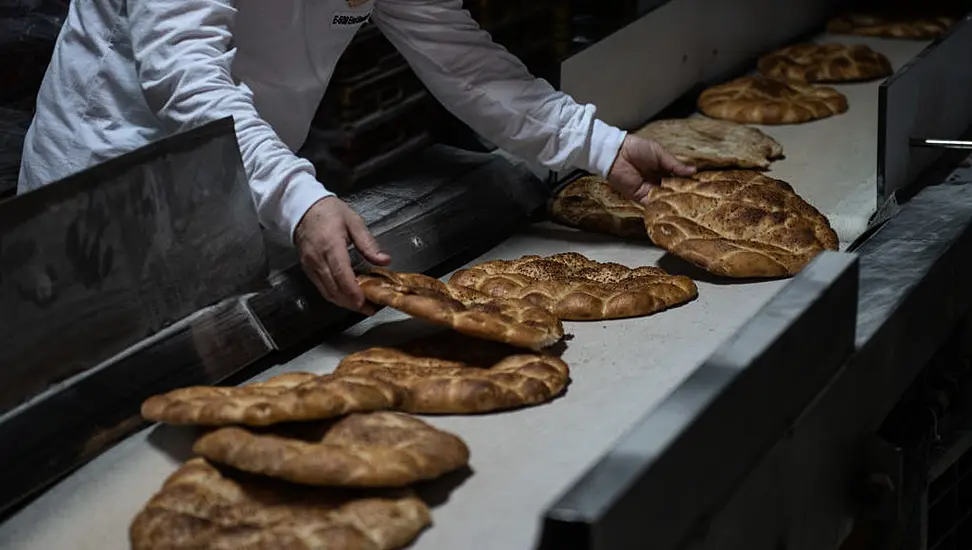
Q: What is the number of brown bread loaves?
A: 12